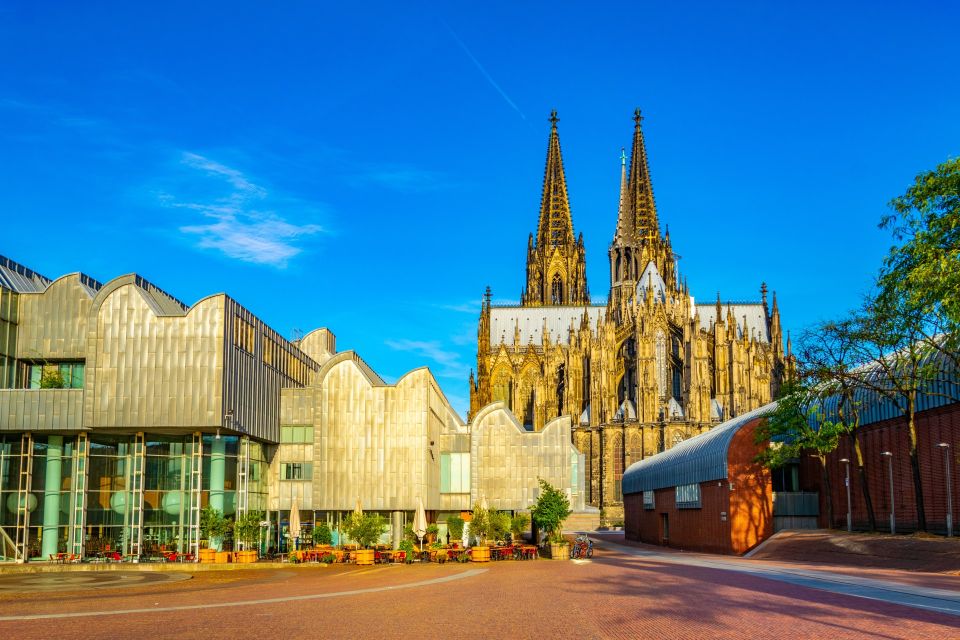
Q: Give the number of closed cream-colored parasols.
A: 4